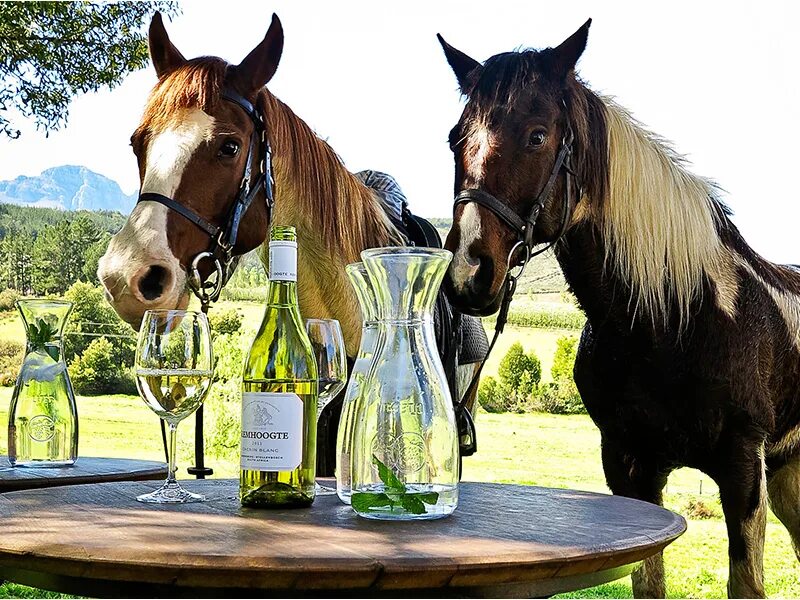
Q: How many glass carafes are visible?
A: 3